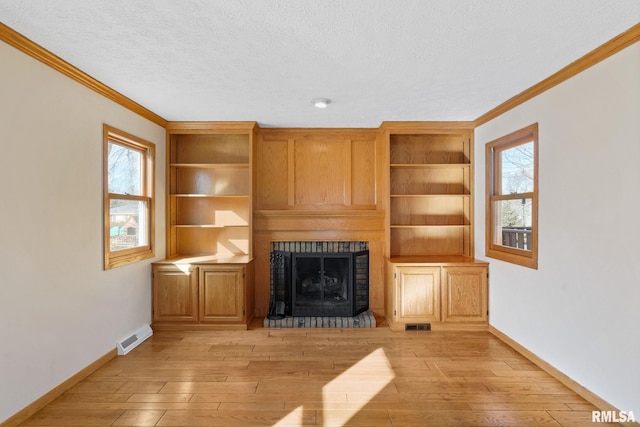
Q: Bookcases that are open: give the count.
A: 2